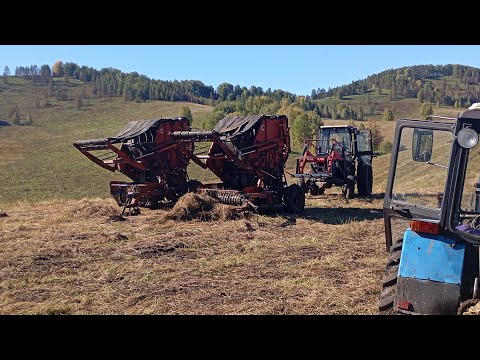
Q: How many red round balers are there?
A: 2